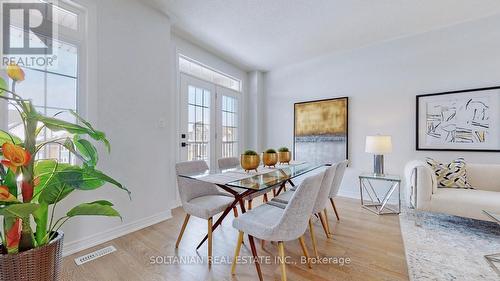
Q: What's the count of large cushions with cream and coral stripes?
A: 0